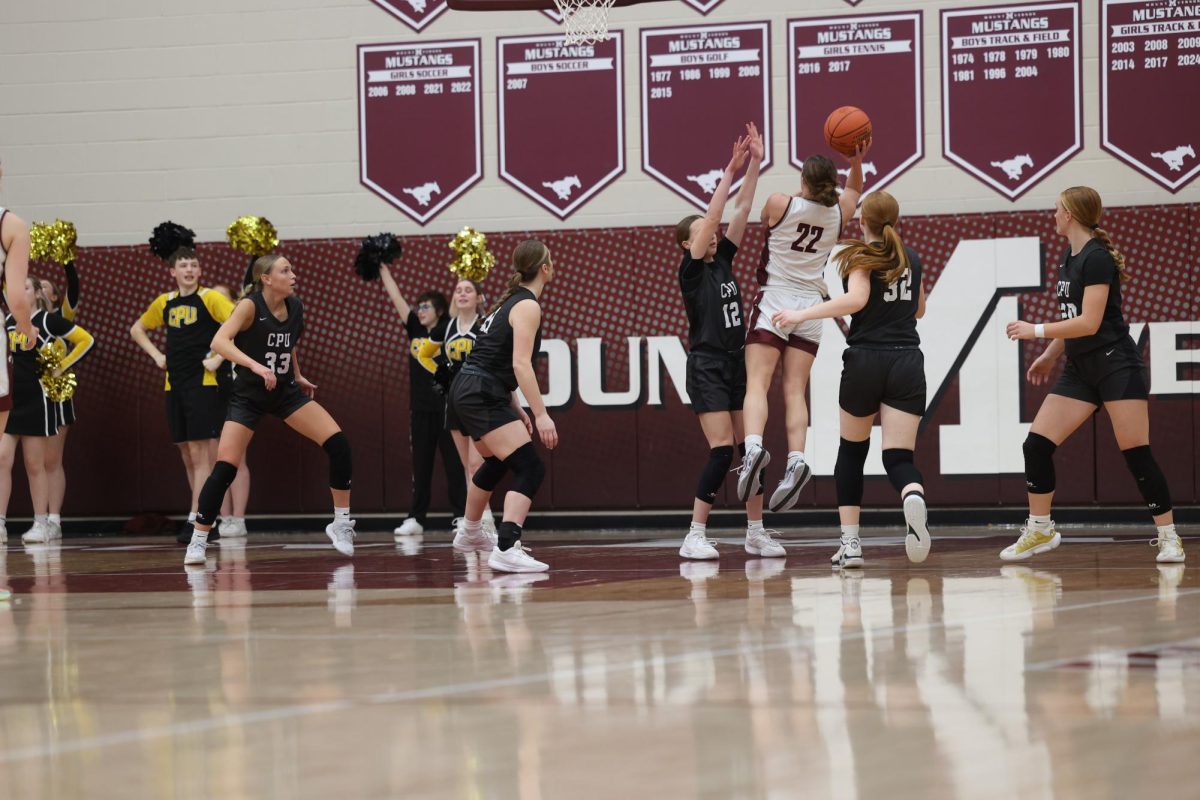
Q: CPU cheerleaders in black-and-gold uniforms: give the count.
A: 6